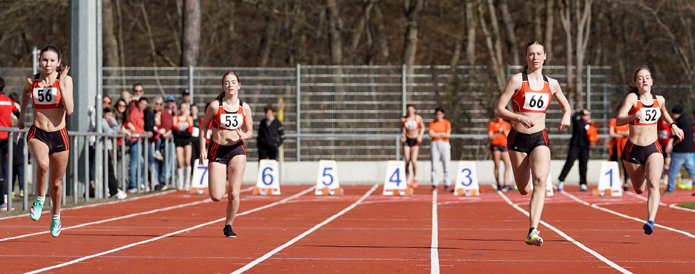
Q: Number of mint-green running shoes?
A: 2